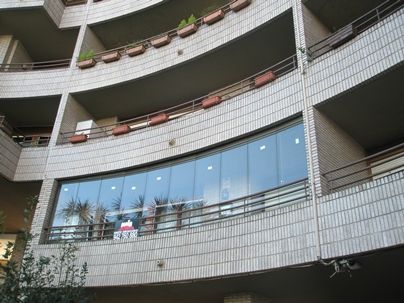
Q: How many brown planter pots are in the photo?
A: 12